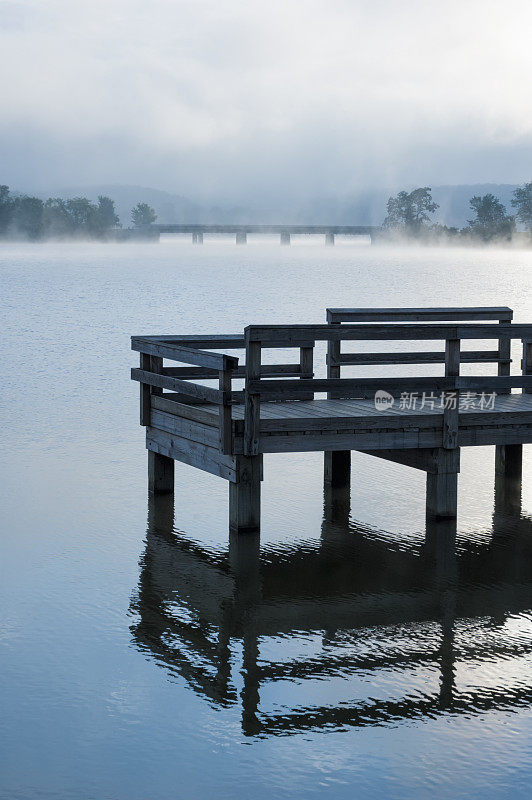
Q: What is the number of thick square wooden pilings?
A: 5